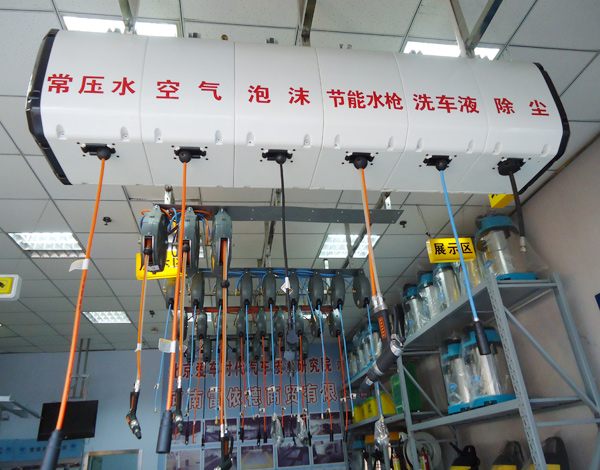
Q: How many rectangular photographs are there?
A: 10